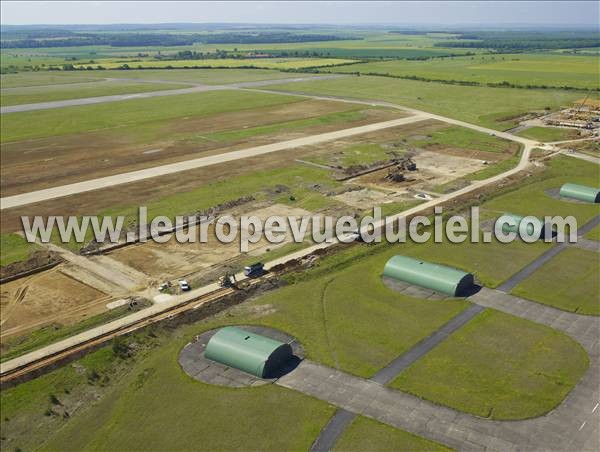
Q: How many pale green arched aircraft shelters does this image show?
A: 4